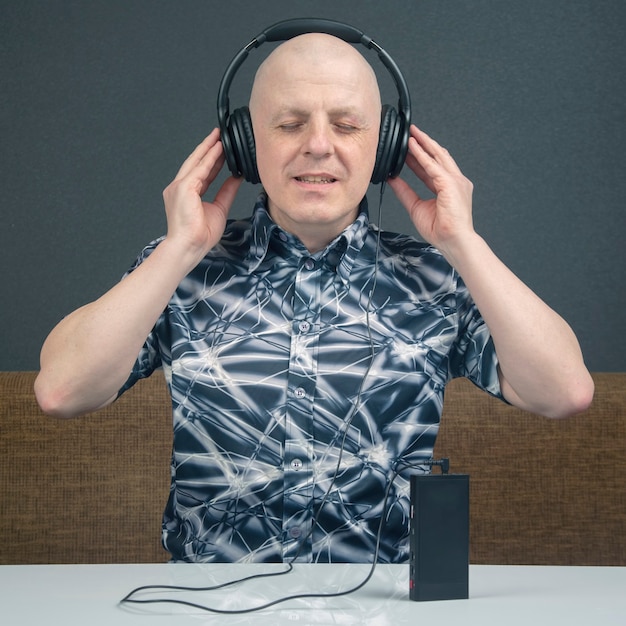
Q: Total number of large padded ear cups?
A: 2